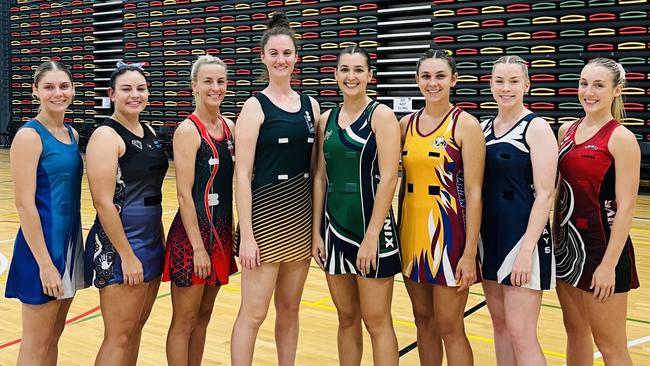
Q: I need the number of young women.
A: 8